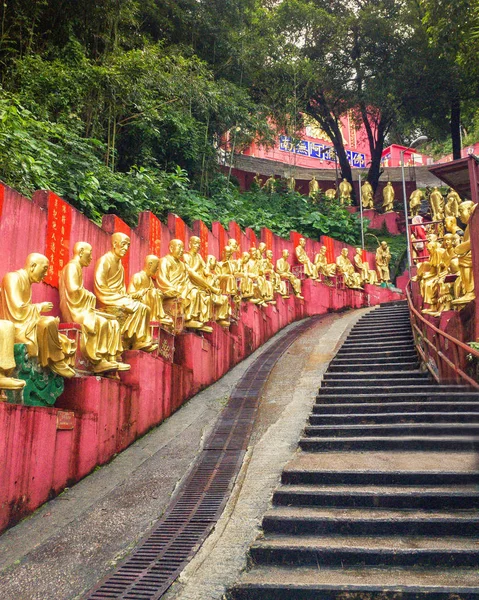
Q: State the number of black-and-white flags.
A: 0